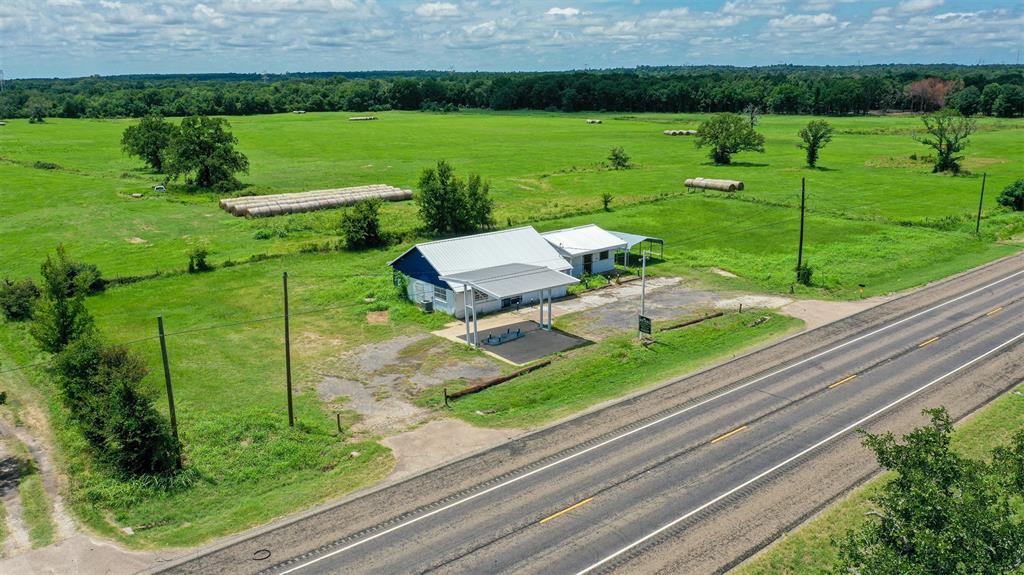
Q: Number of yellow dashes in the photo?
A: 5